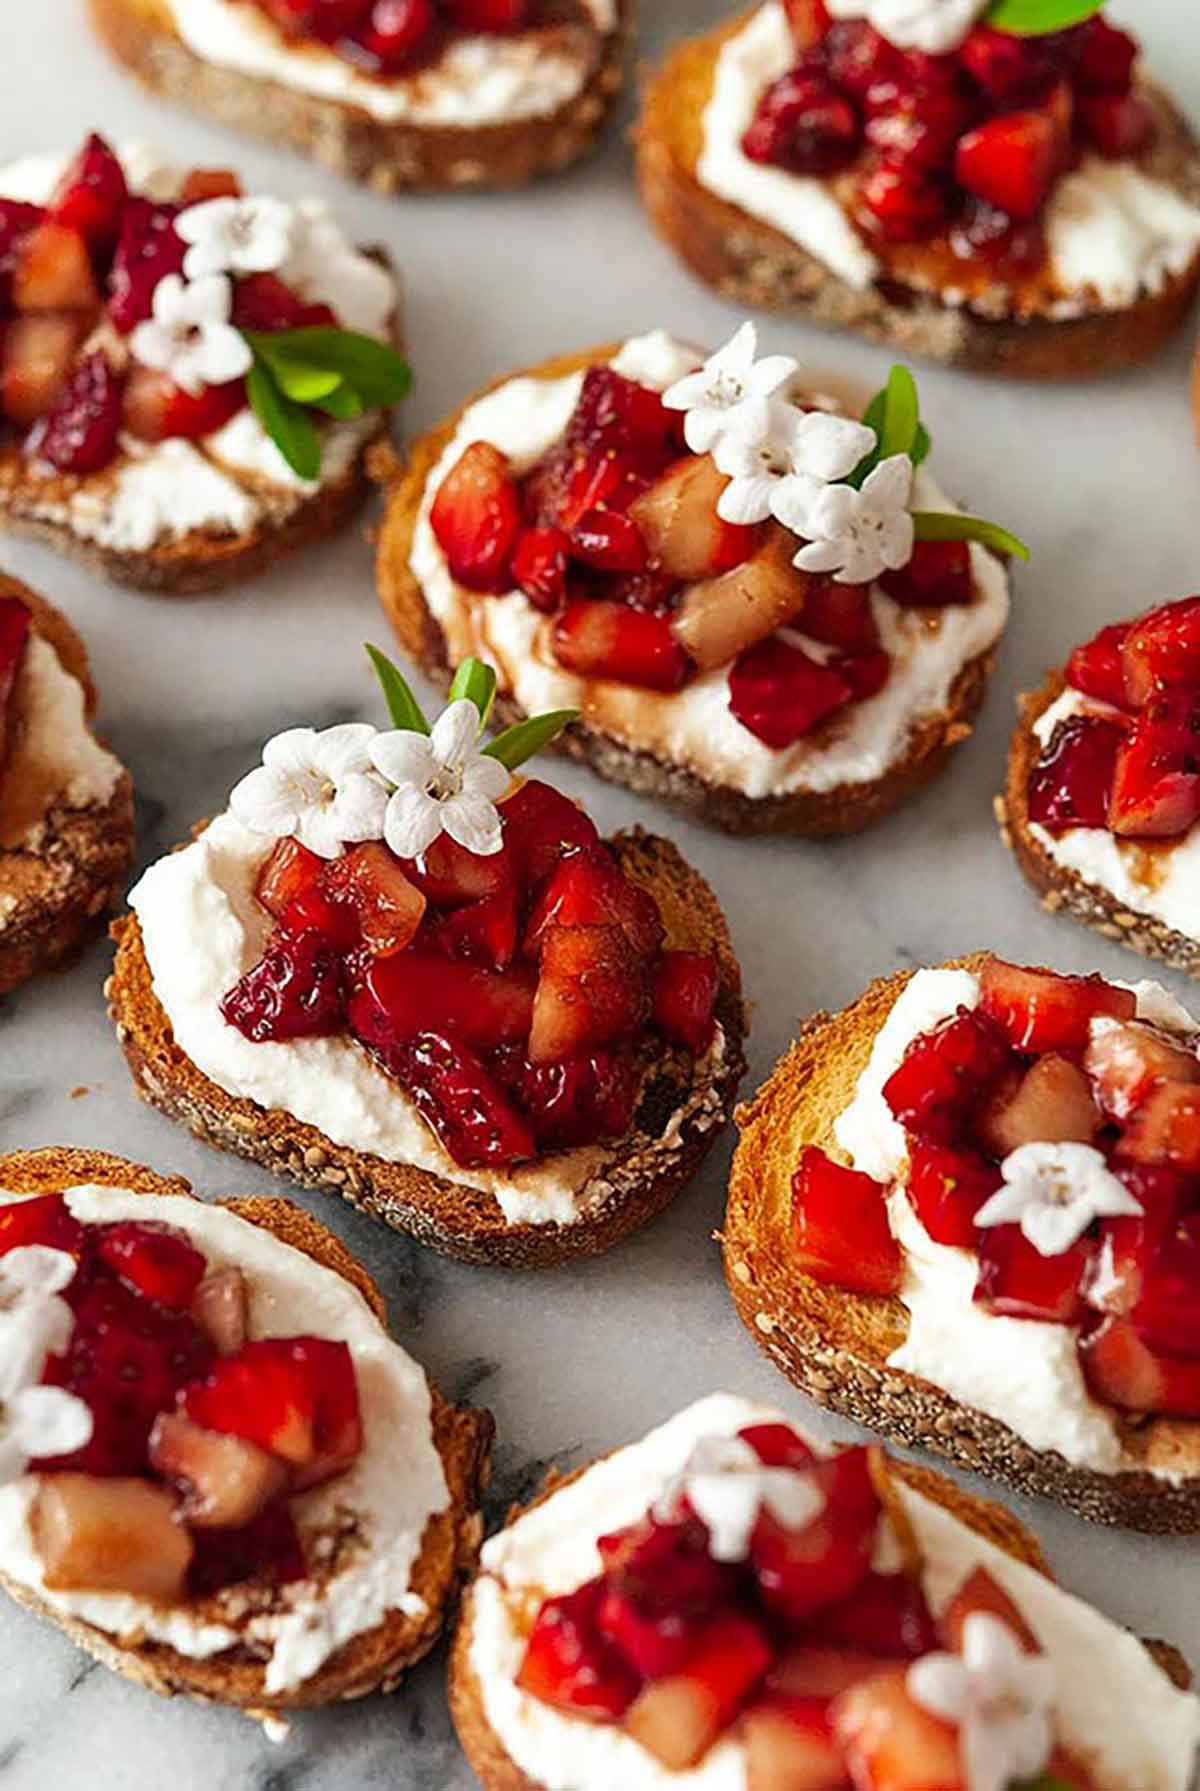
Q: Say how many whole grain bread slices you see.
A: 10